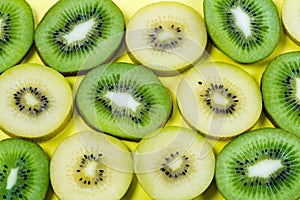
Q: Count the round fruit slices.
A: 13